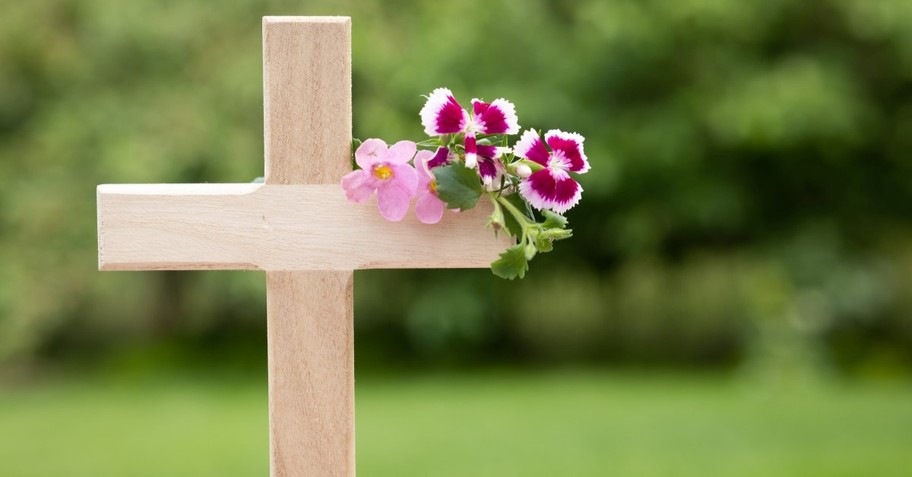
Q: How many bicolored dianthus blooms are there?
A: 3